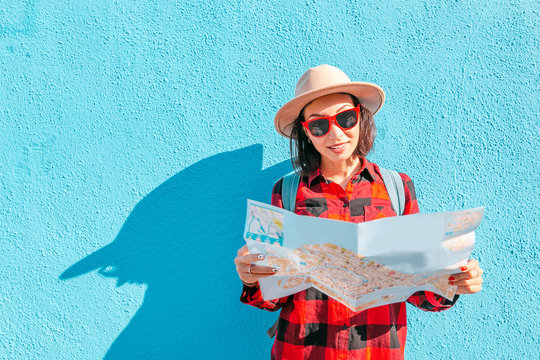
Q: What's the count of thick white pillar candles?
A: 0